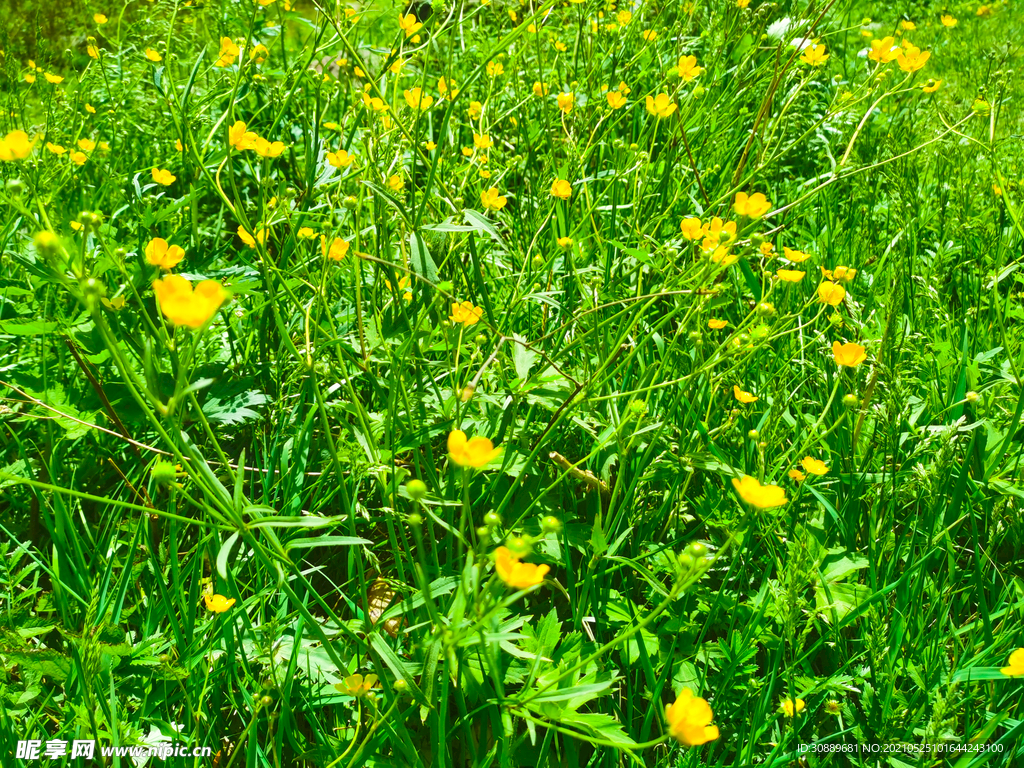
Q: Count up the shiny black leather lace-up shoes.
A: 0